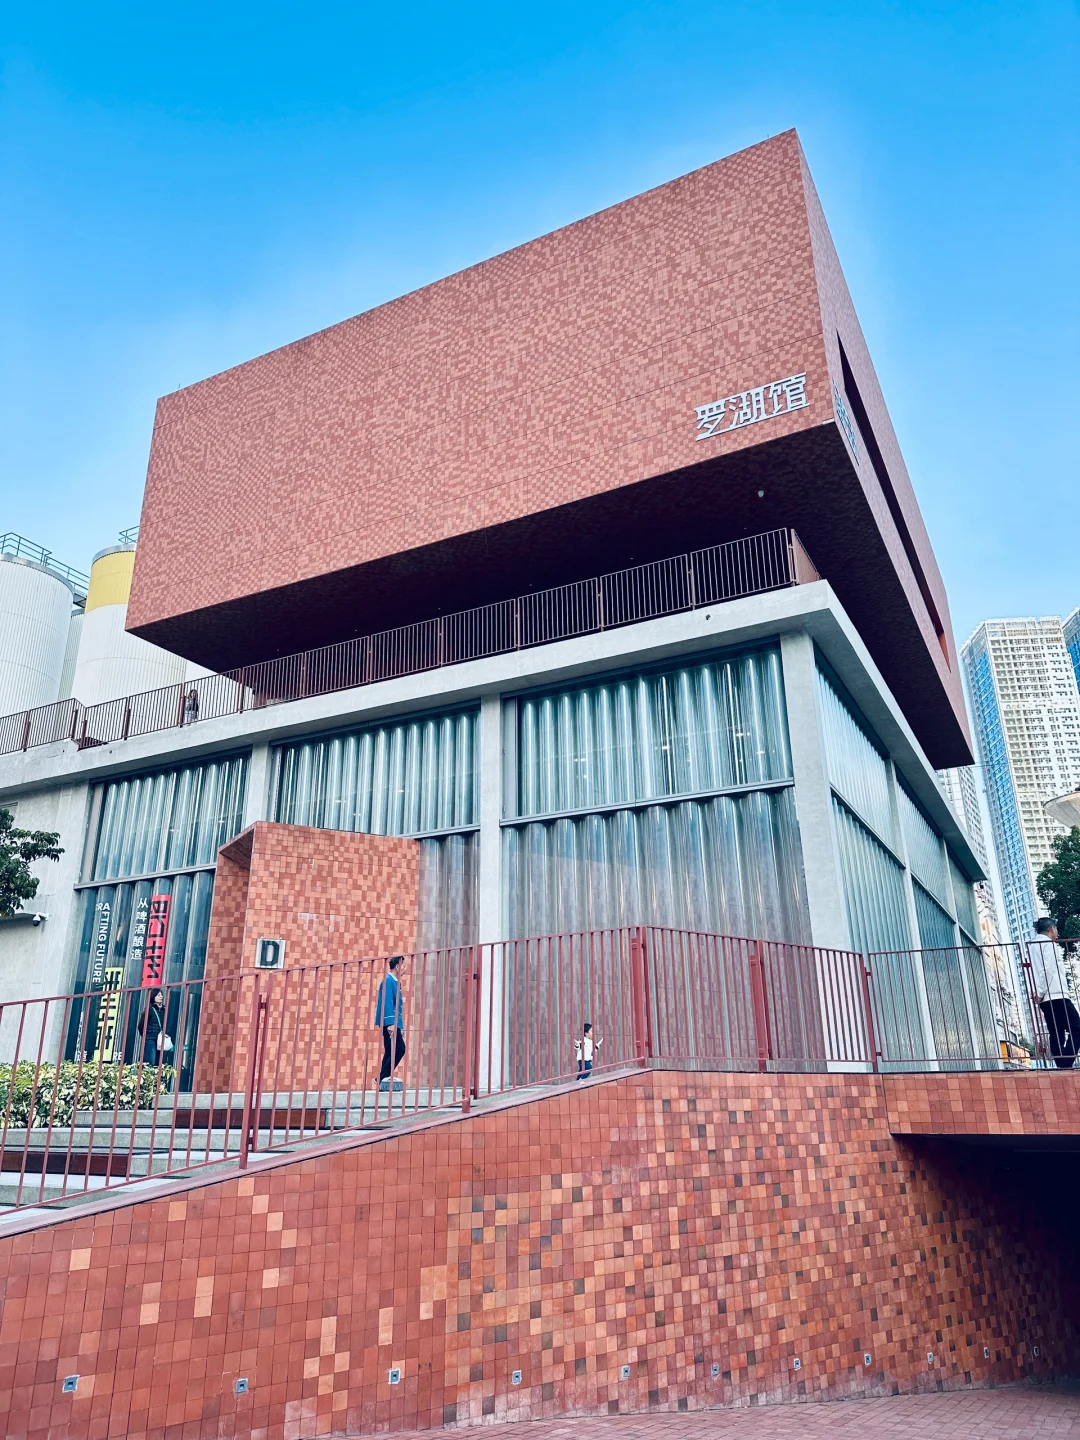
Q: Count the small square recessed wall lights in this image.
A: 11